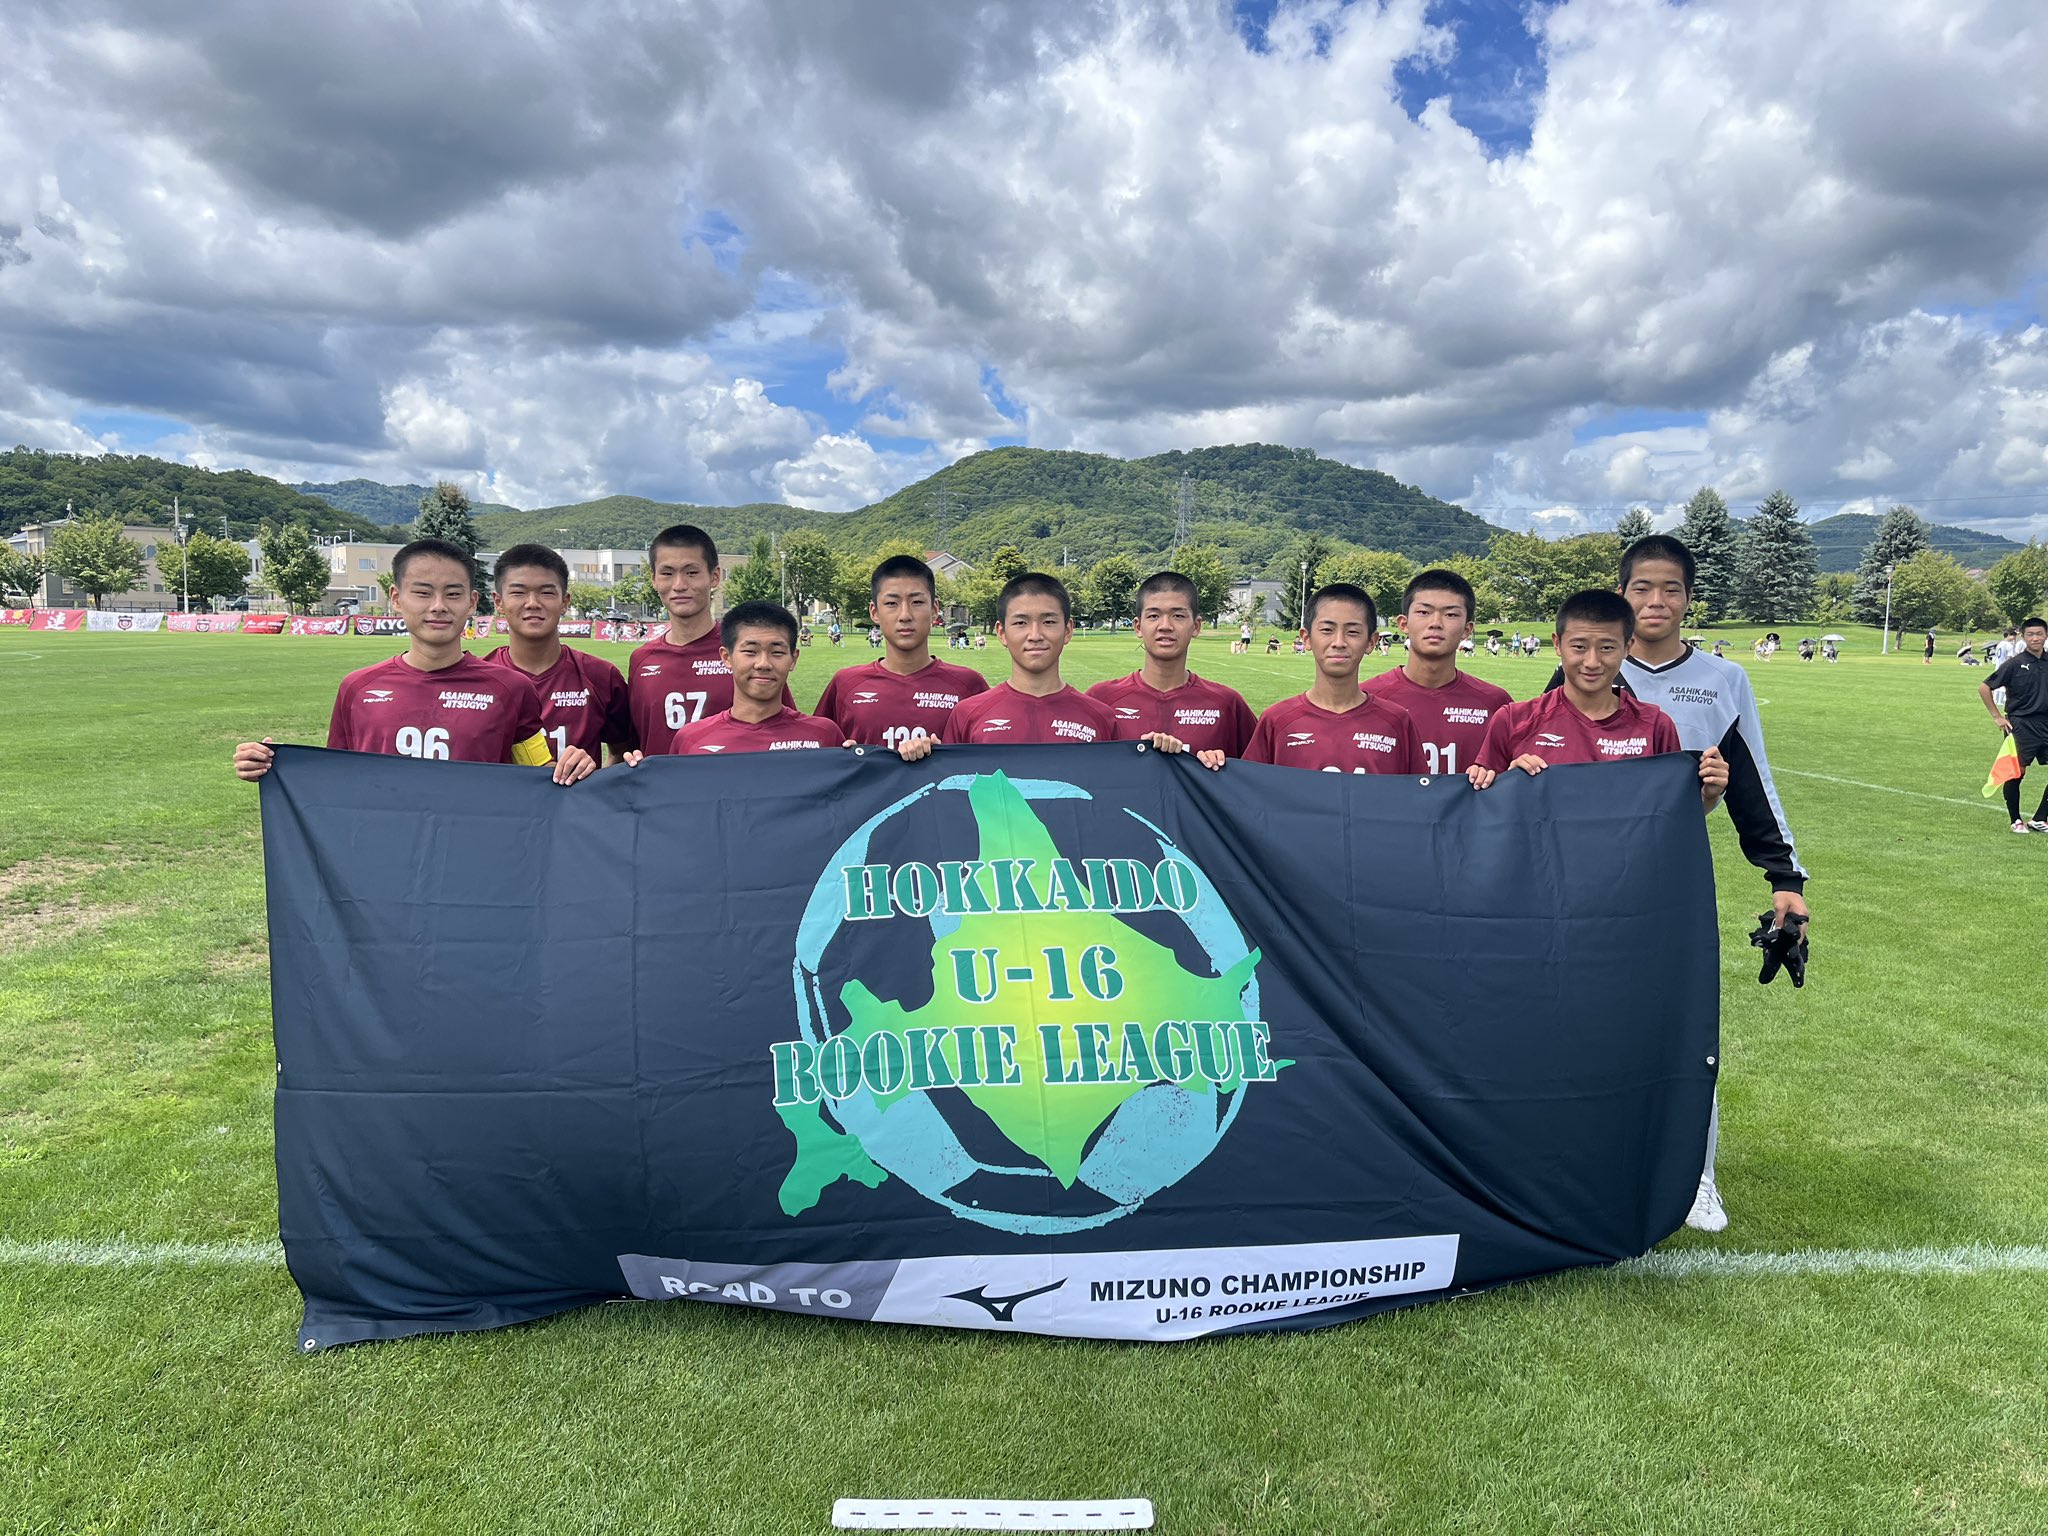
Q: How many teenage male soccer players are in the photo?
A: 11